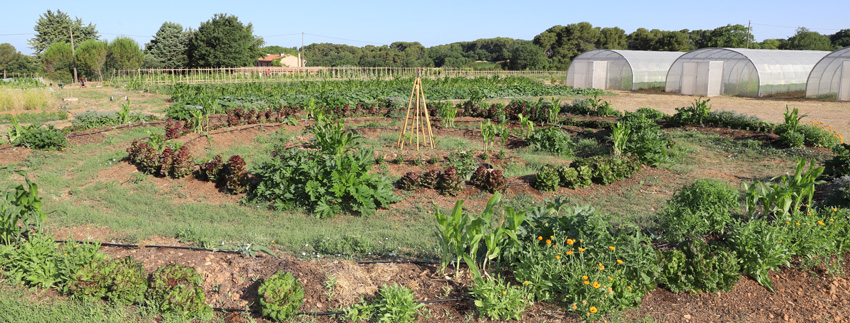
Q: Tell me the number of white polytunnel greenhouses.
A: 3